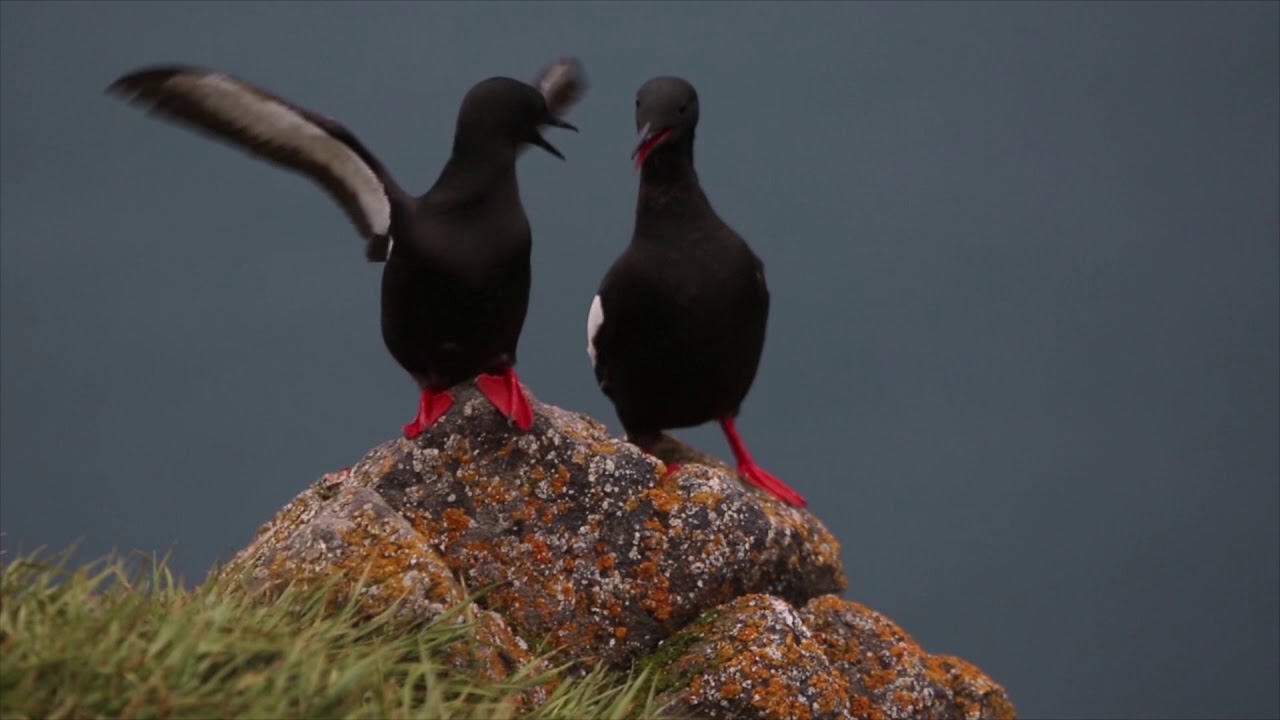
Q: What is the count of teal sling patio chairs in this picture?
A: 0